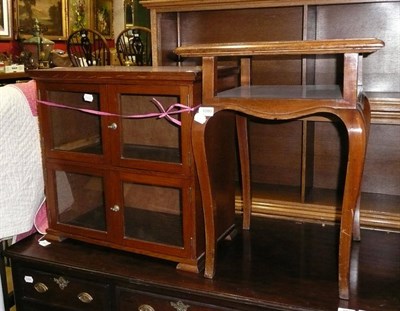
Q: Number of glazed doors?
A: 4